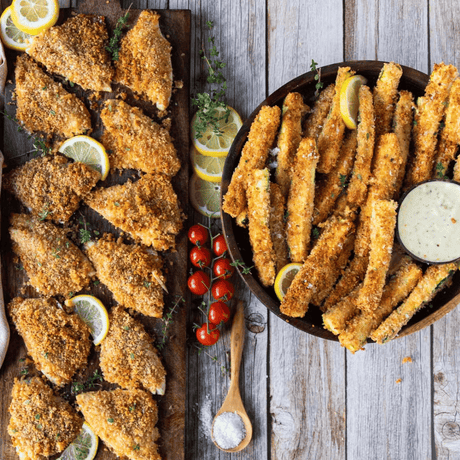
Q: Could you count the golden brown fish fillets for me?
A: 12